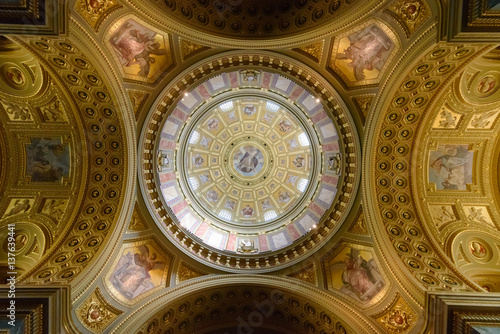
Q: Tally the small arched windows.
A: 8